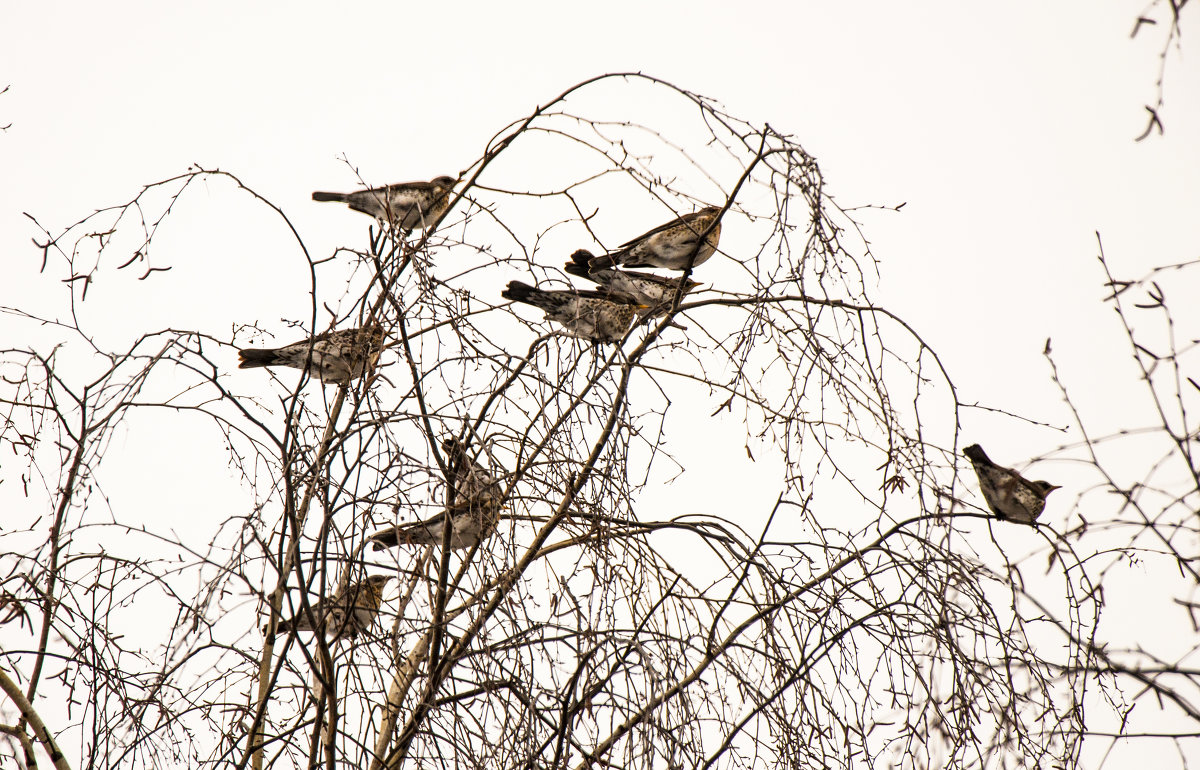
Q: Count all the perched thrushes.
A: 9